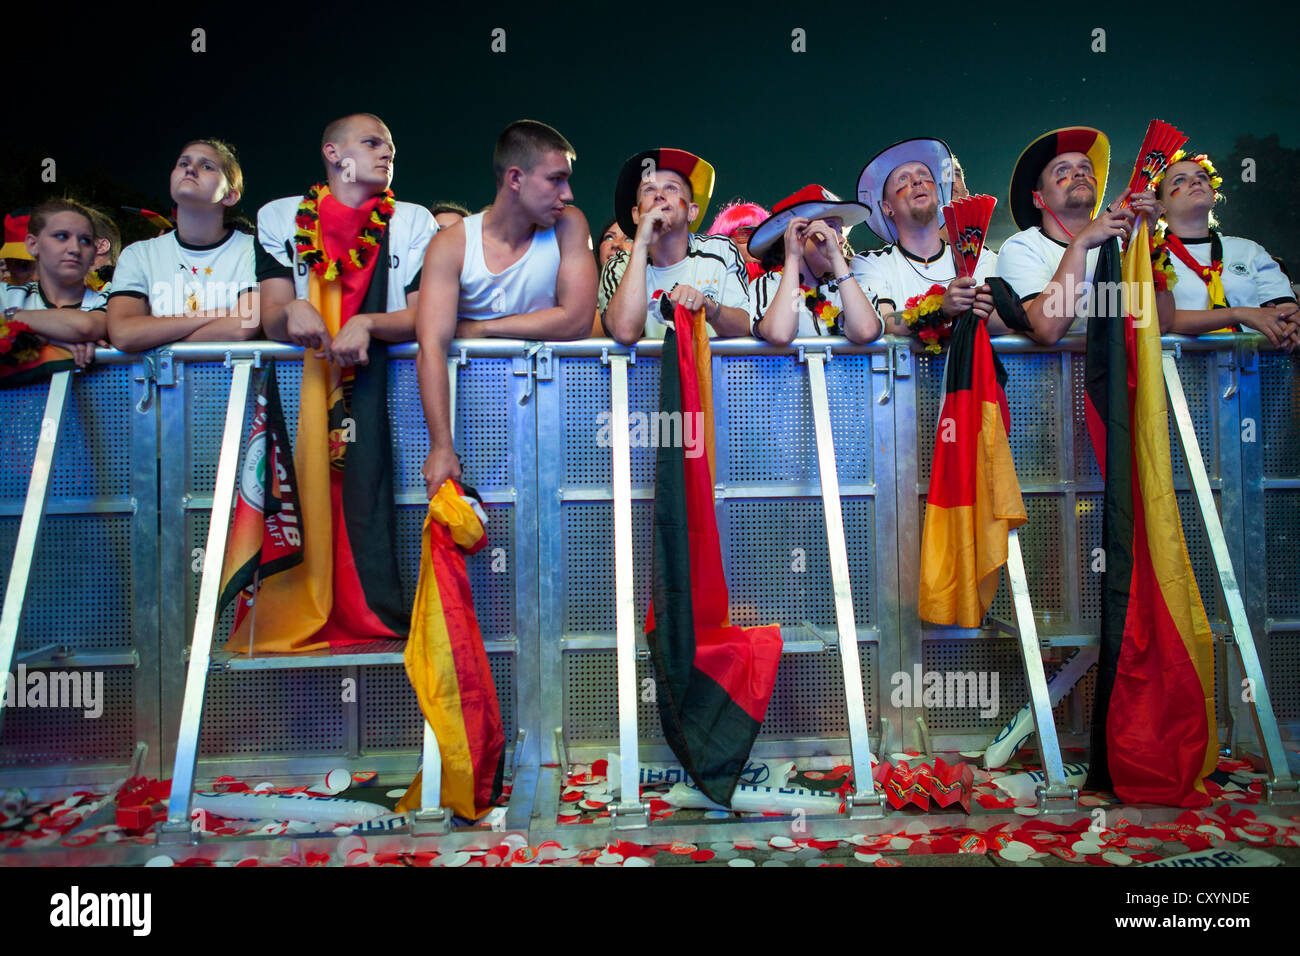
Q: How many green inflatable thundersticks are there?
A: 0